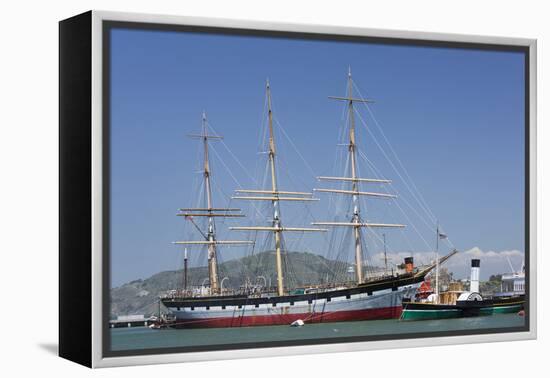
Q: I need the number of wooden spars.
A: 11